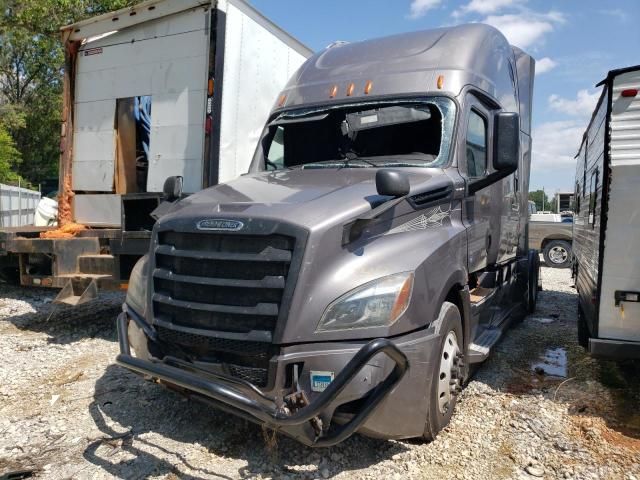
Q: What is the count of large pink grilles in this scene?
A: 0